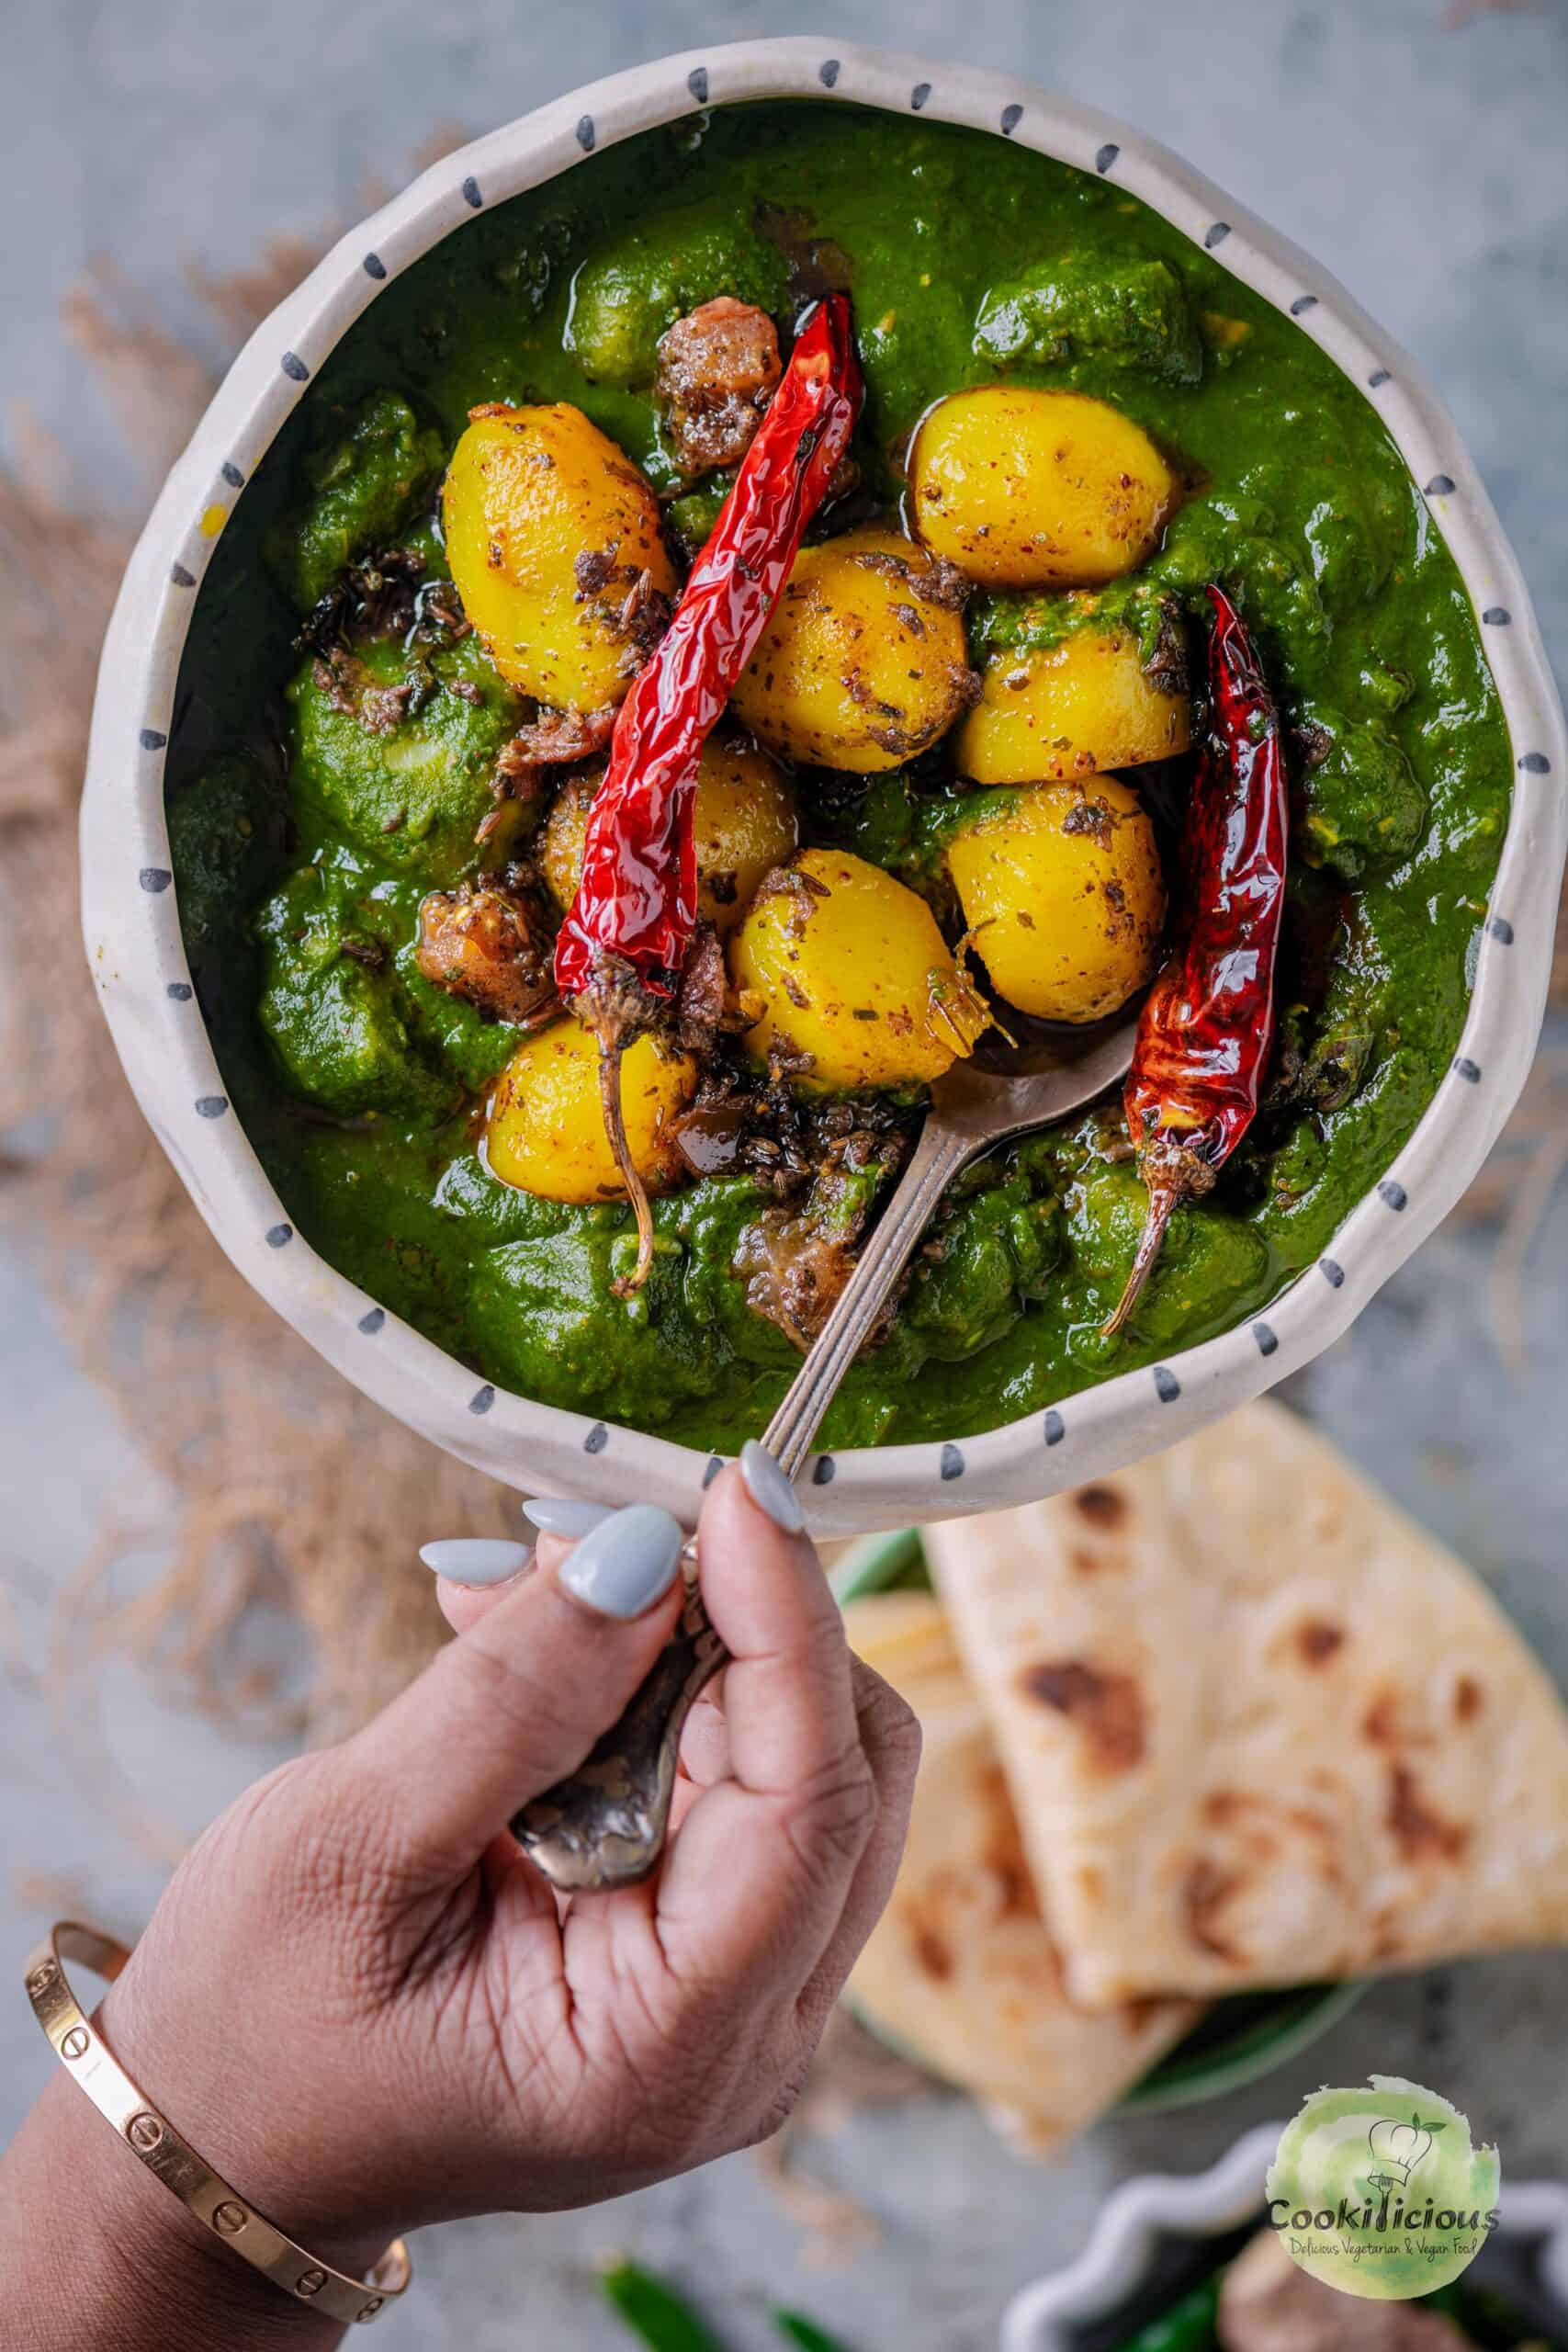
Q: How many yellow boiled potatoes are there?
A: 8